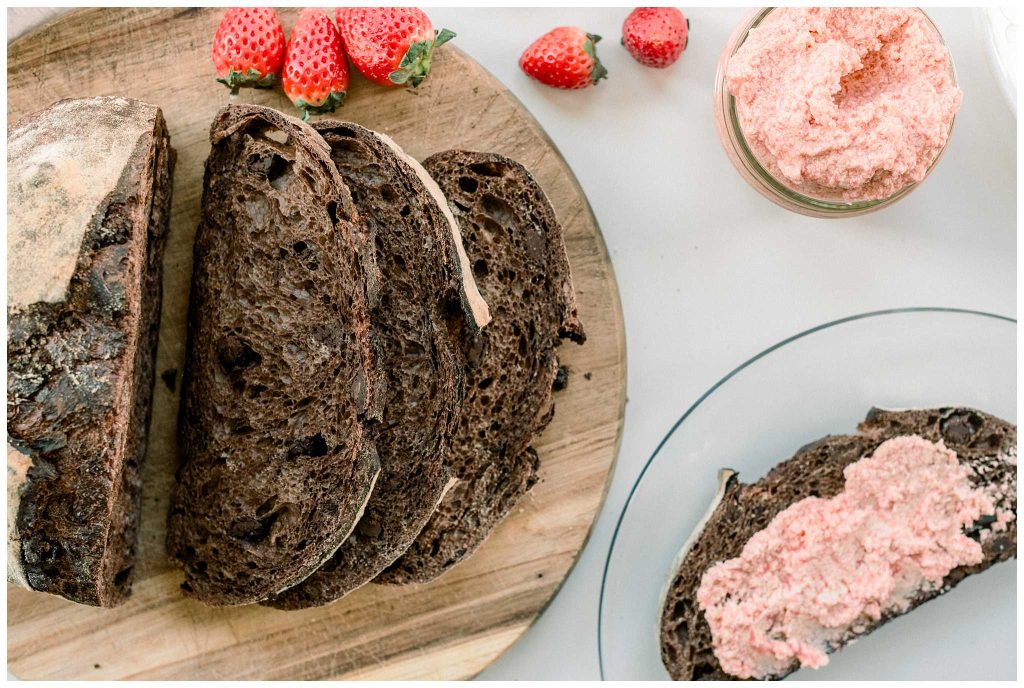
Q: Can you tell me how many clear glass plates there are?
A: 1